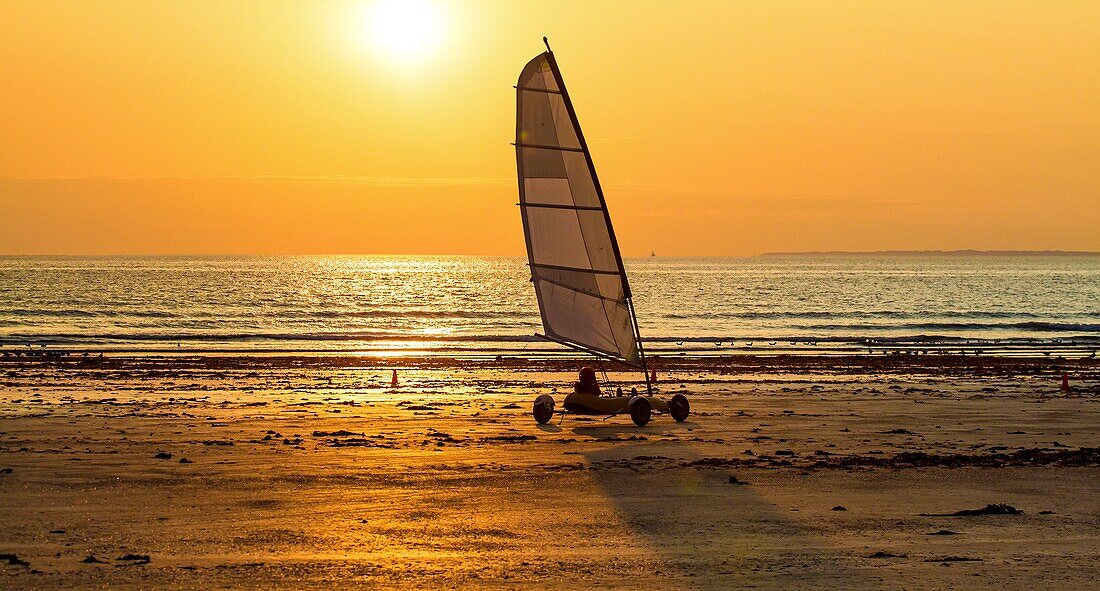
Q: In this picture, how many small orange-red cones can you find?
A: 3